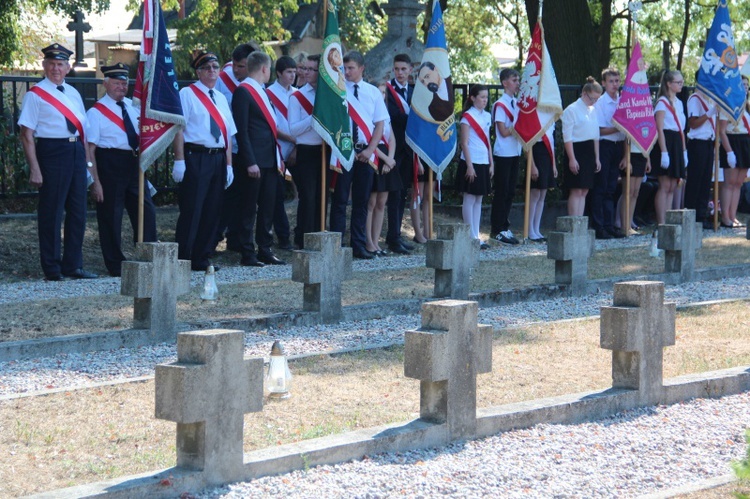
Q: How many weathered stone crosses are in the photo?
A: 8